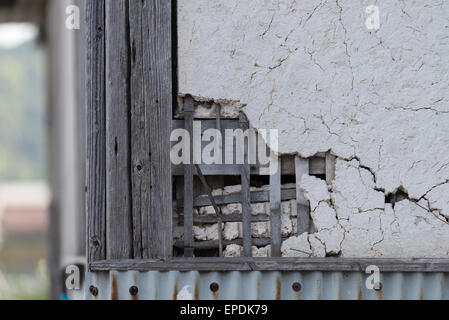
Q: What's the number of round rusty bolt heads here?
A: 5